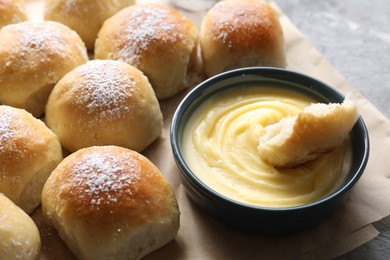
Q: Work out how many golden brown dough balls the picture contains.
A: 9